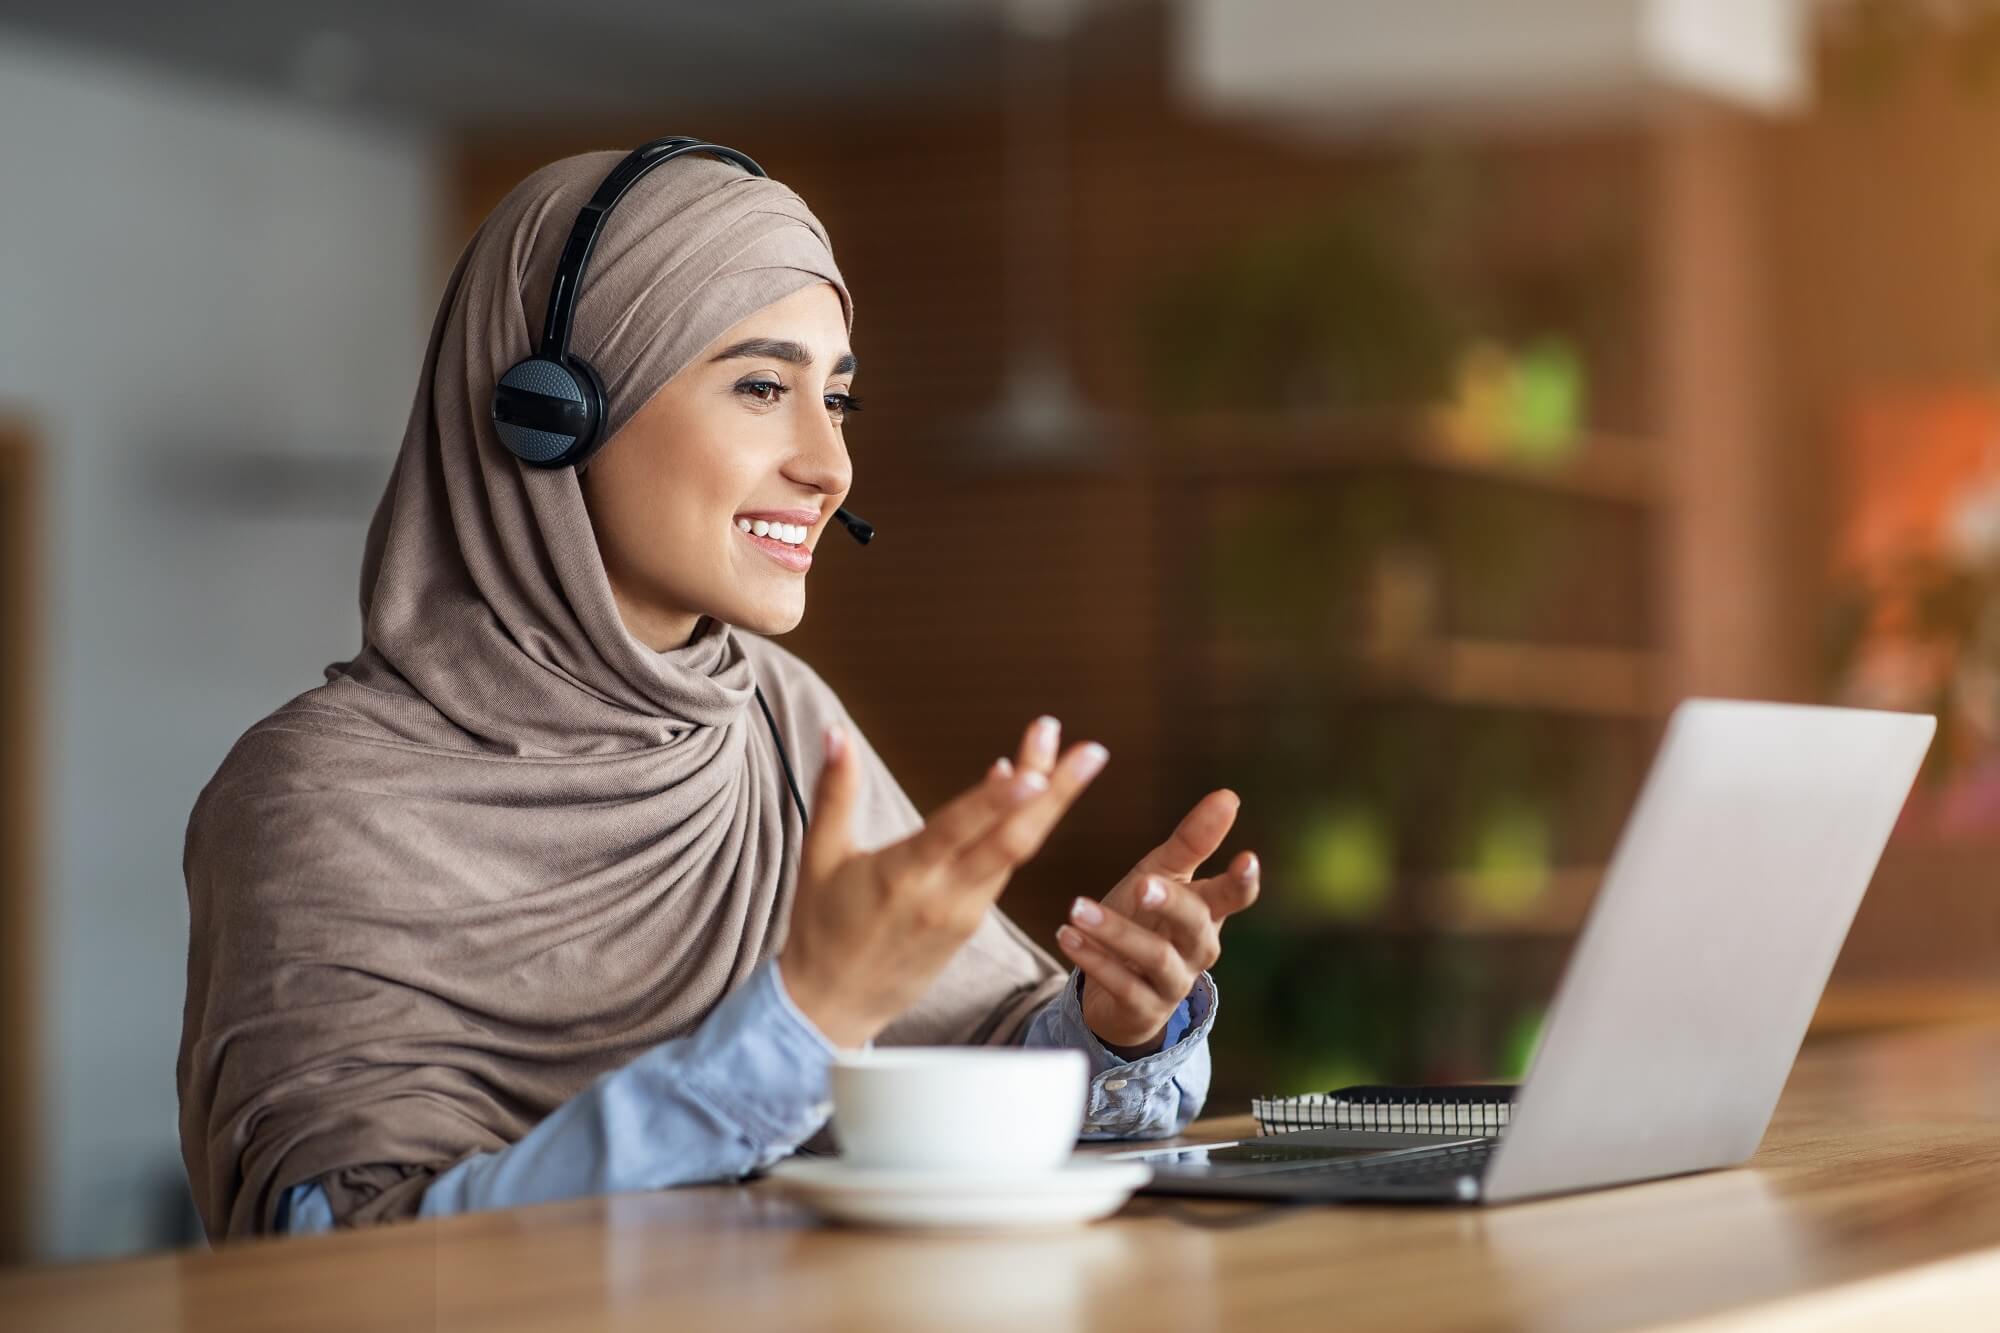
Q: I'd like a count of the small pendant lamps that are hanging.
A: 1